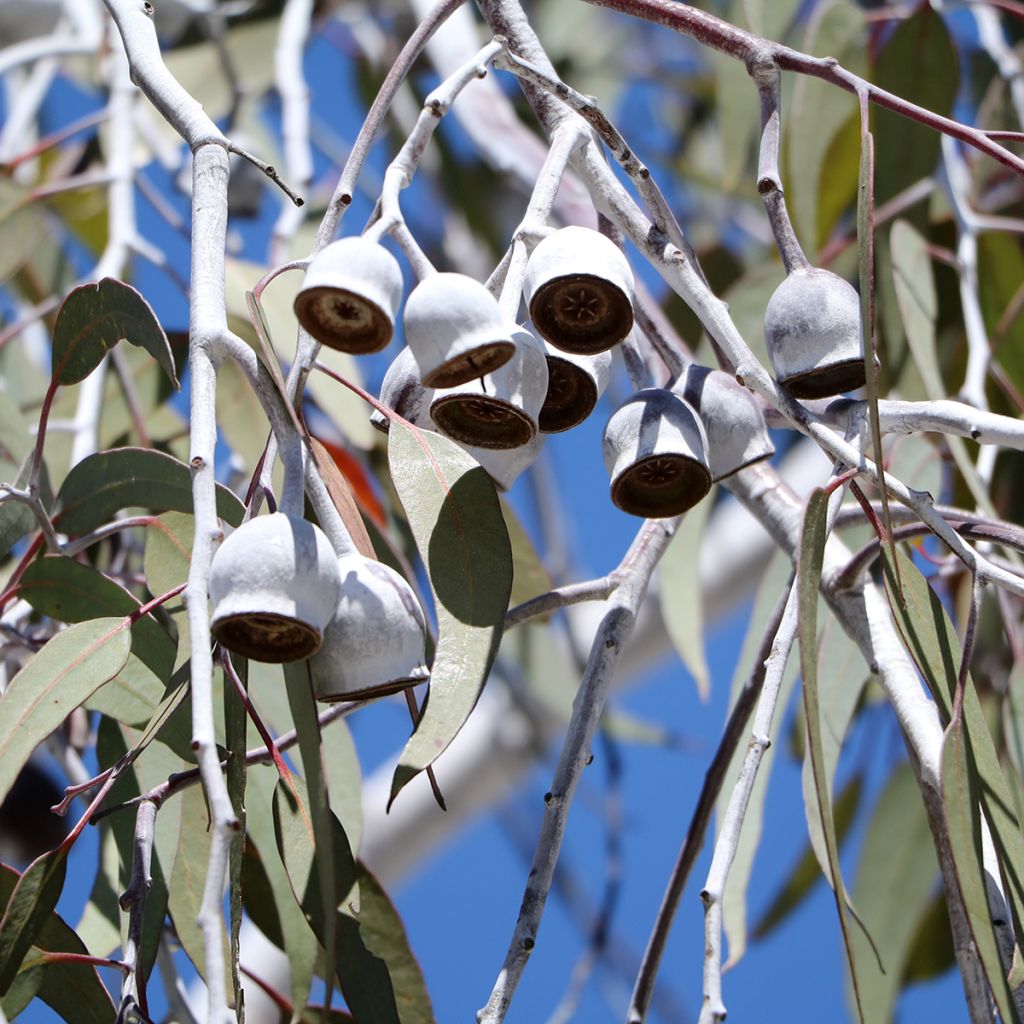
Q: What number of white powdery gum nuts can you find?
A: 12